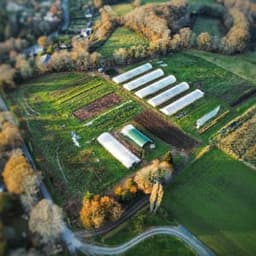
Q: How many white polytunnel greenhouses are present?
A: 6